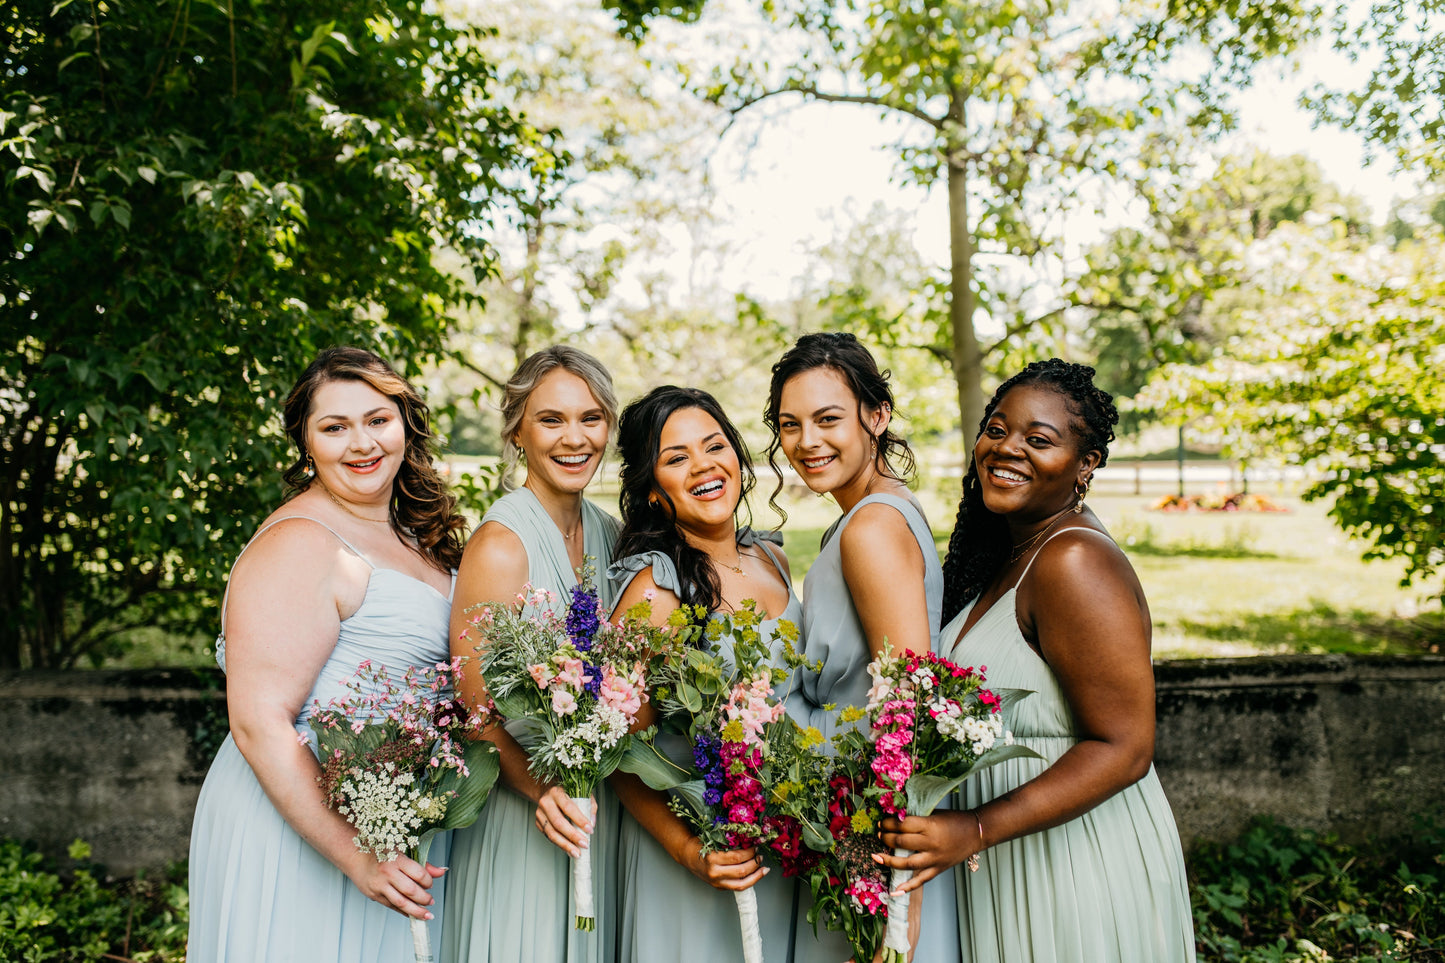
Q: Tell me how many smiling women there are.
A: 5